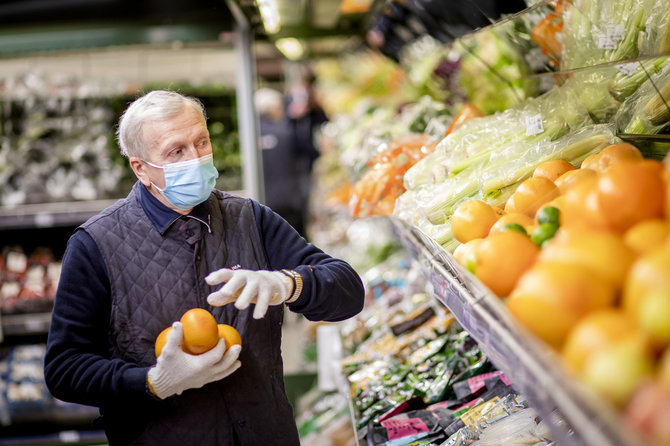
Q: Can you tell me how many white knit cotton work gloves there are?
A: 2